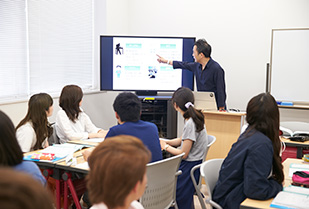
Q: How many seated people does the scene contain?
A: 8